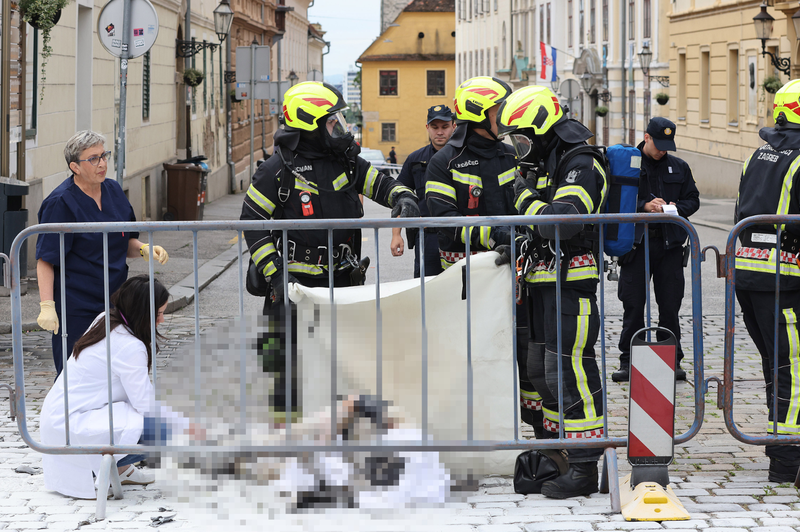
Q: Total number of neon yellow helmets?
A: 4